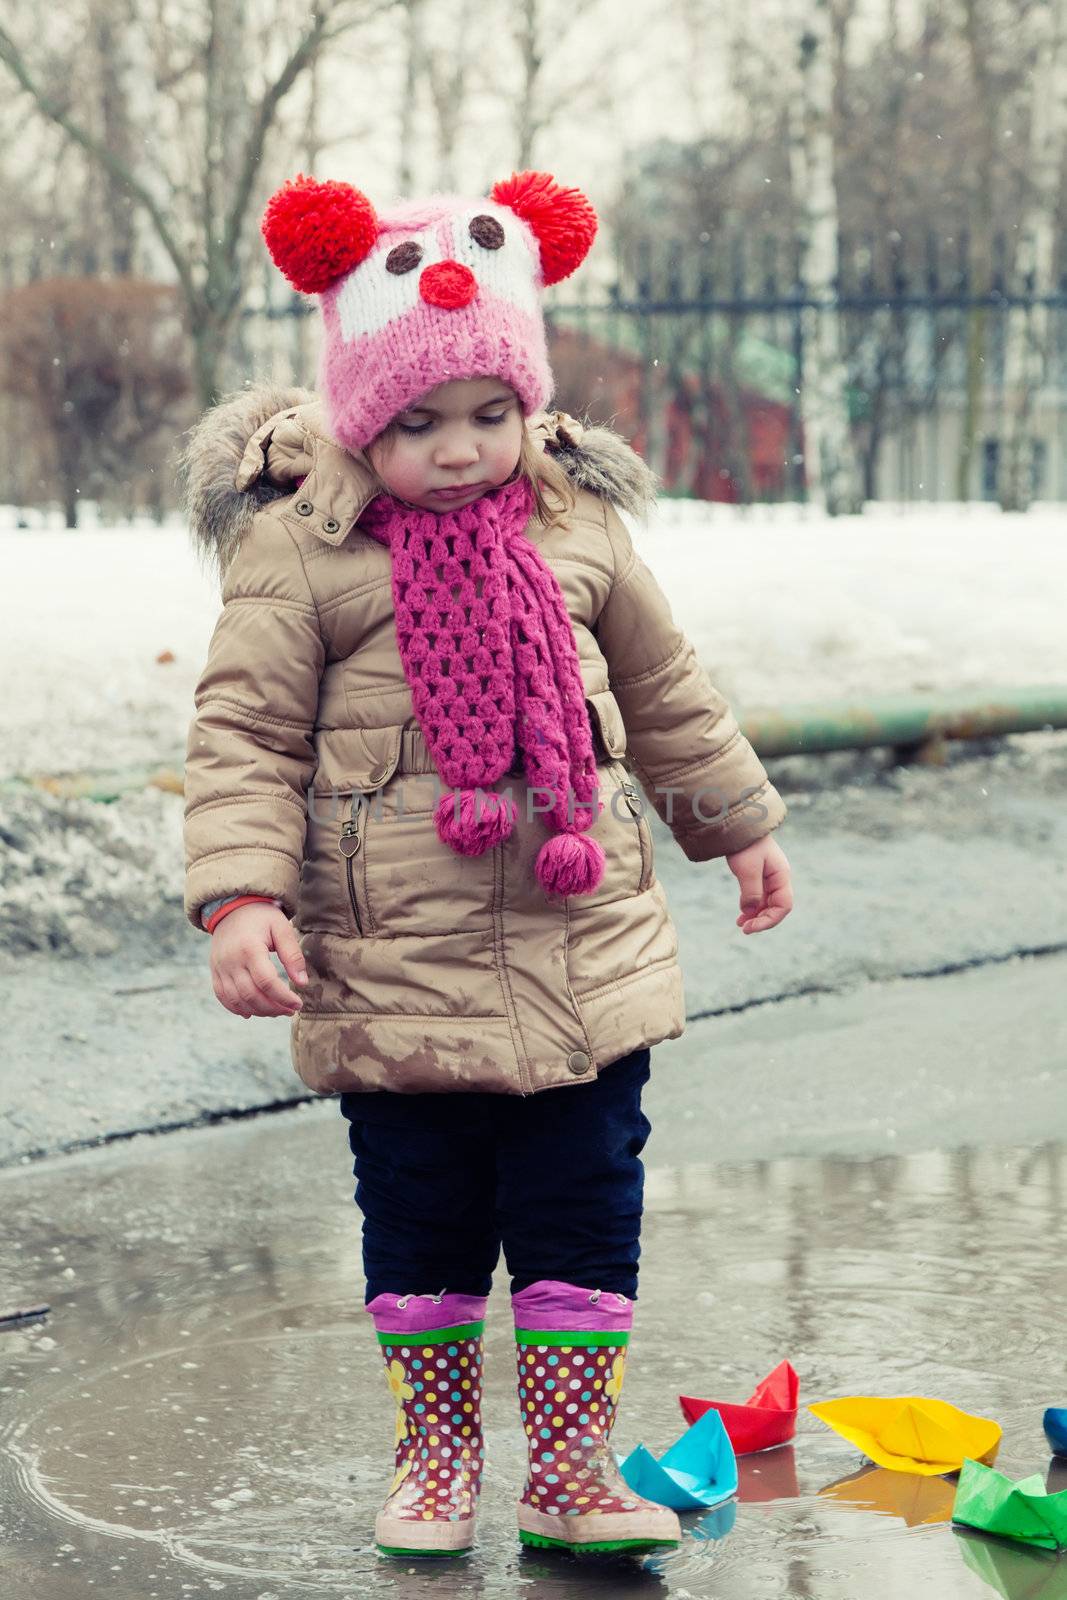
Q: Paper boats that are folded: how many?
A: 5